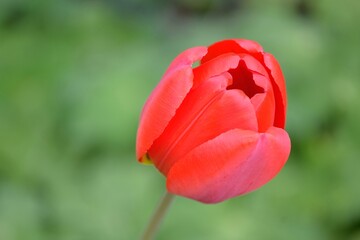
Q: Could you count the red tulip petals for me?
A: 6